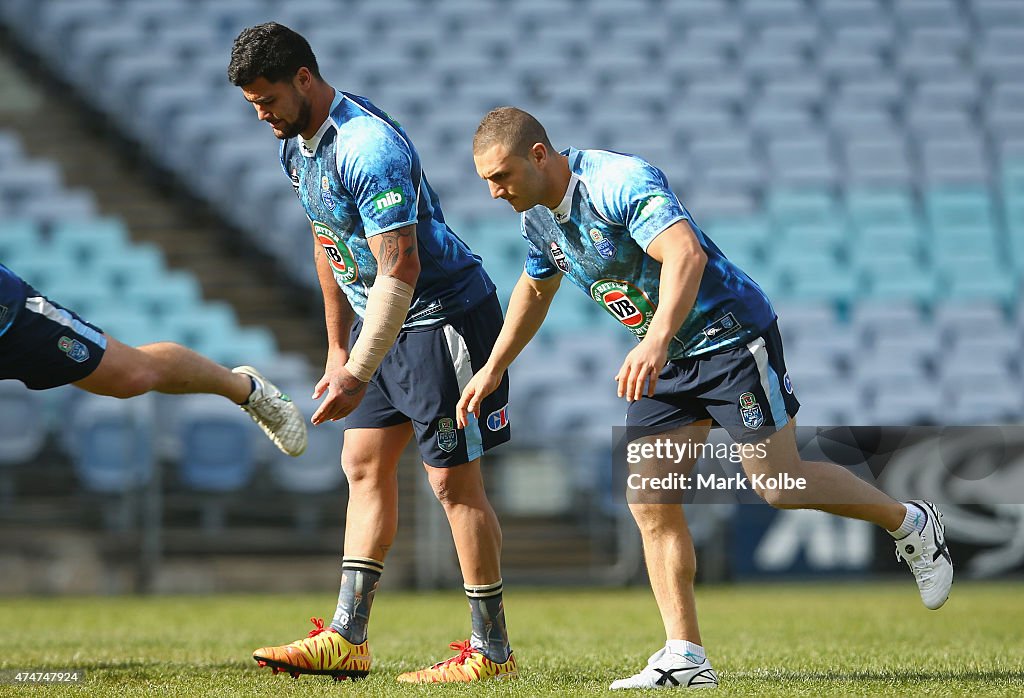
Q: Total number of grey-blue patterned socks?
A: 2